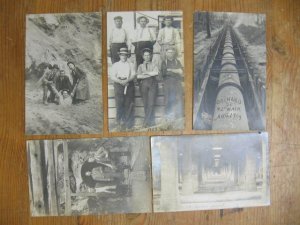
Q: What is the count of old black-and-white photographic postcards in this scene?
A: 5